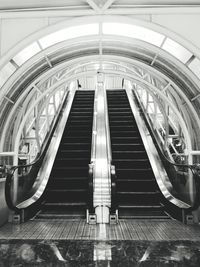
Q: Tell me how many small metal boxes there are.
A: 4